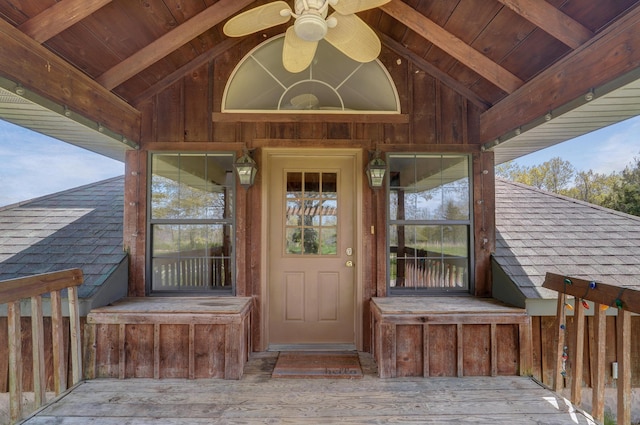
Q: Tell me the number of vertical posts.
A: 8